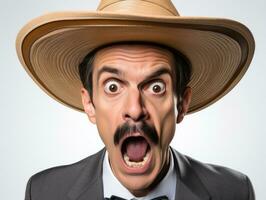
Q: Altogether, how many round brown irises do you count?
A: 2